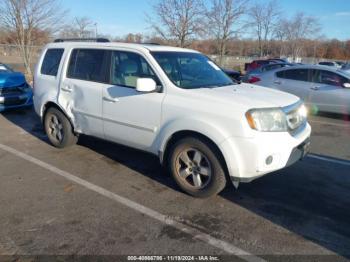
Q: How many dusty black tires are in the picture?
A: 2